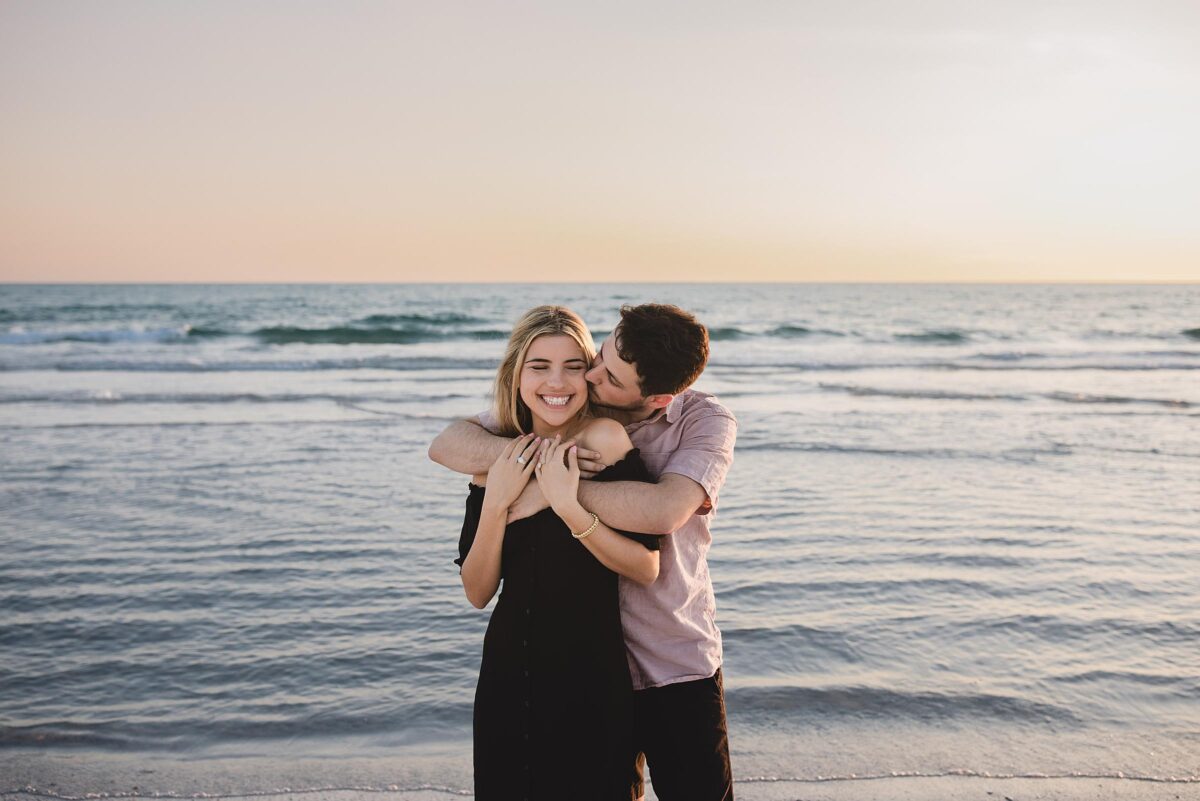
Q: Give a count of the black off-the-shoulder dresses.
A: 1